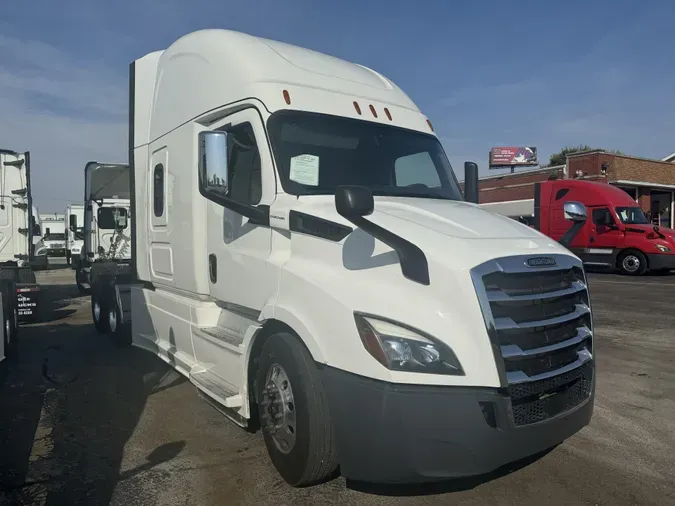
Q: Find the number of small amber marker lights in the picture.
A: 5